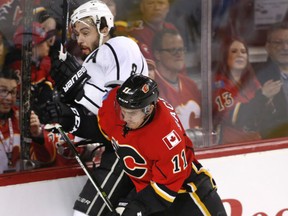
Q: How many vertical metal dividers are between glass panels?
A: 2